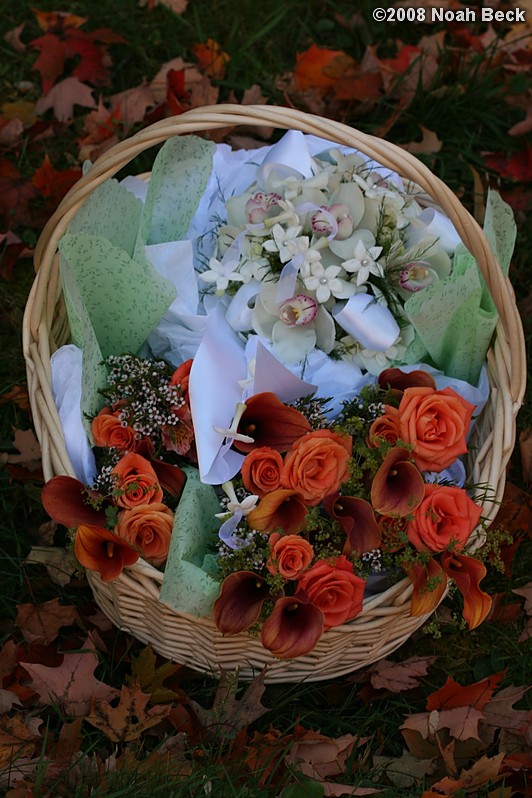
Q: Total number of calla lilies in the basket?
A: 12